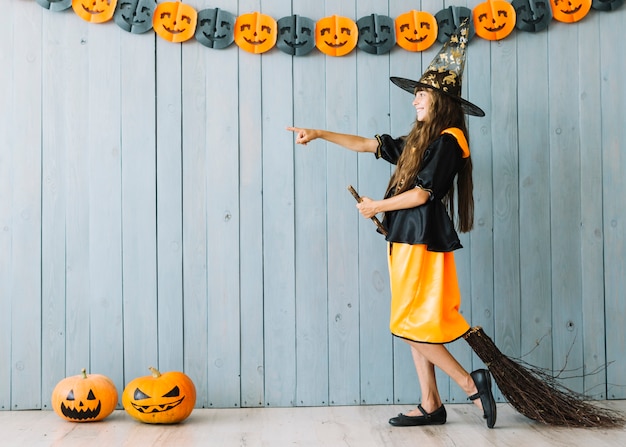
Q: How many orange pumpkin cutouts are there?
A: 7